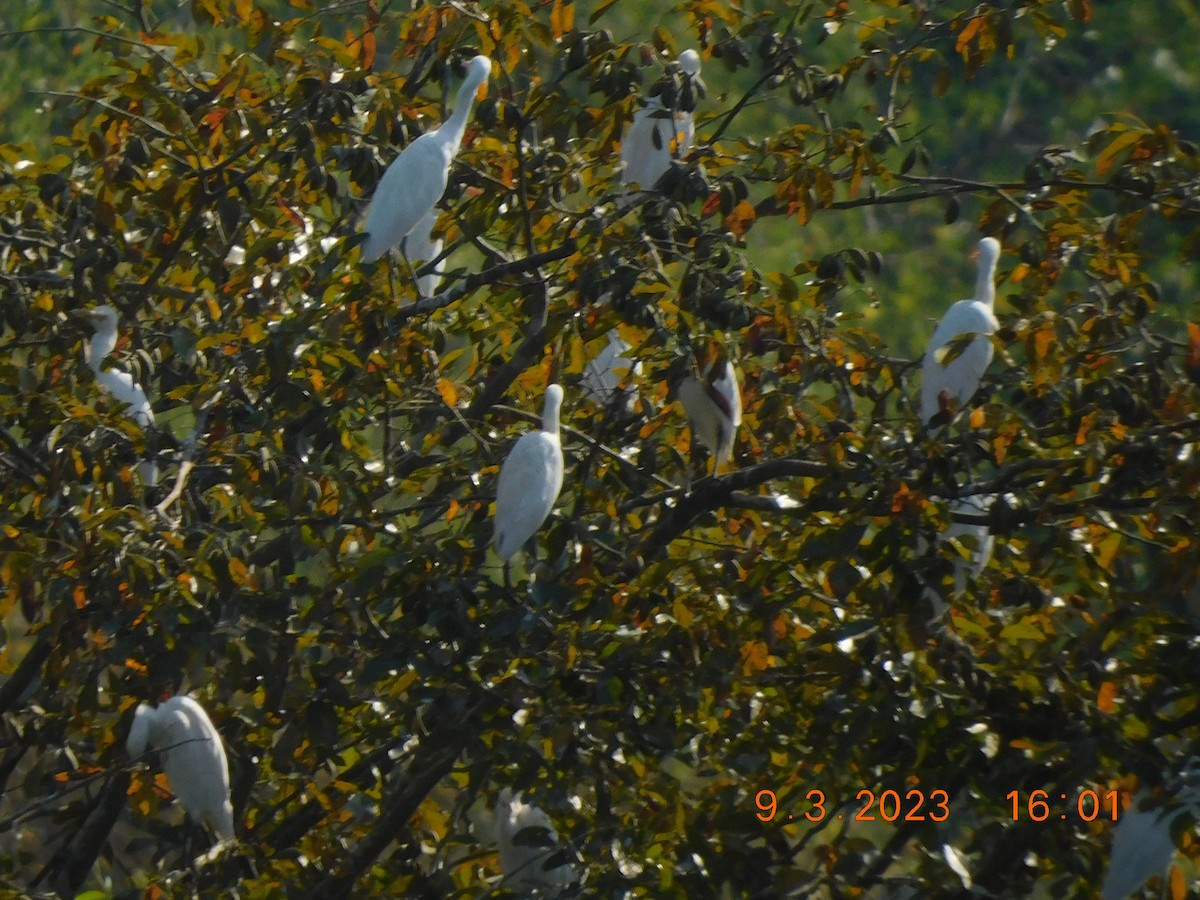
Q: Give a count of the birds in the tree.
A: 12